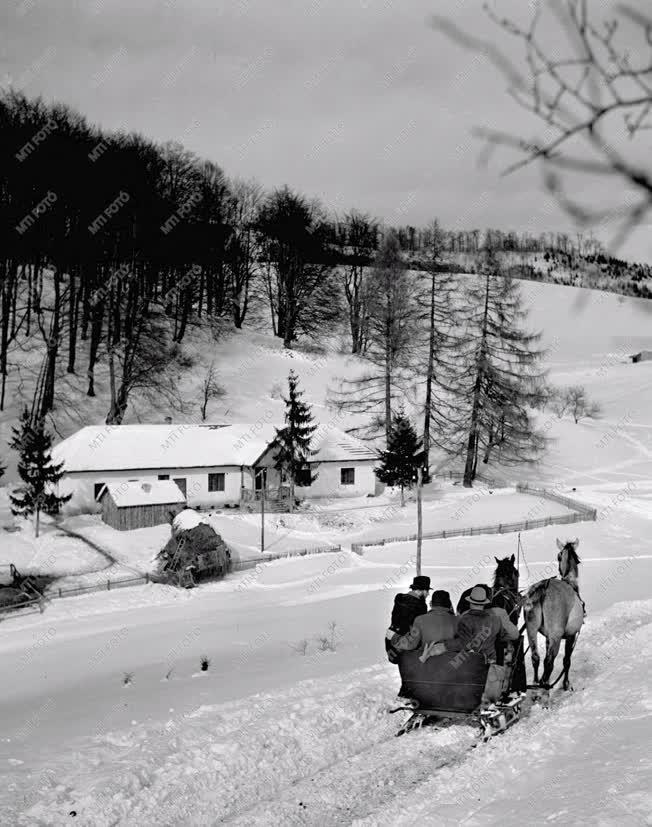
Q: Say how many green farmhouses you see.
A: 0